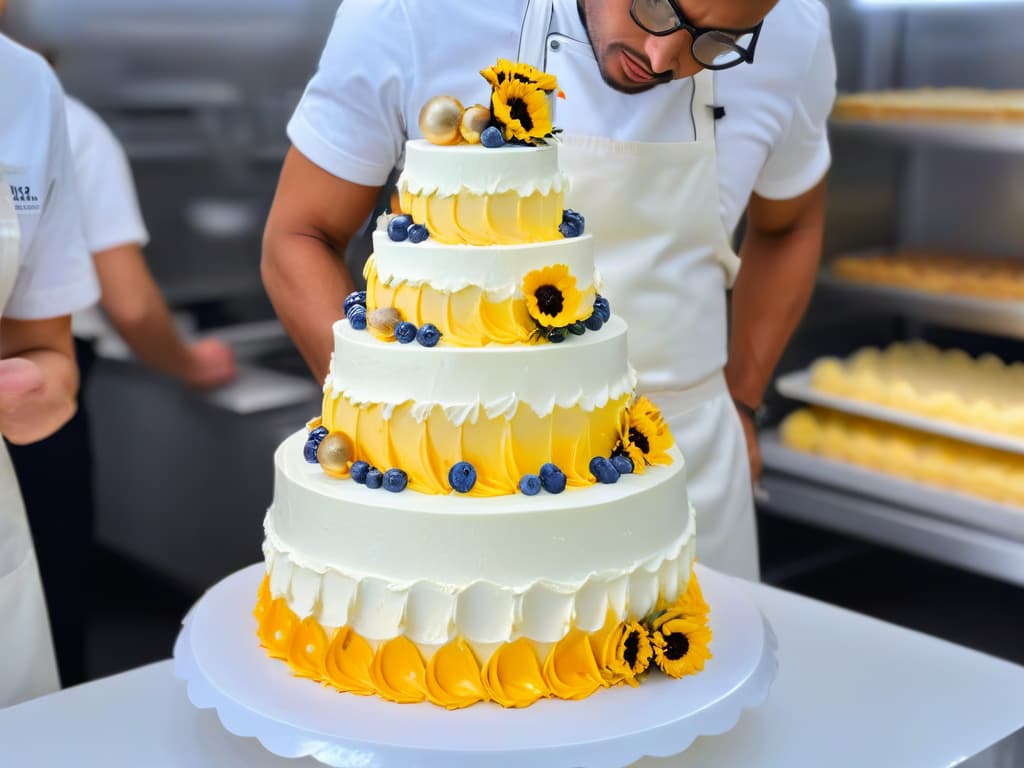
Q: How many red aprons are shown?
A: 0